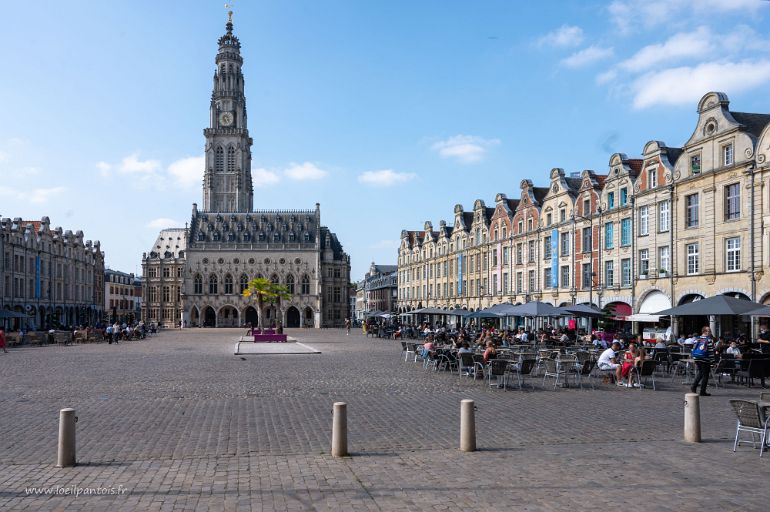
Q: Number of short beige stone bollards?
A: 4